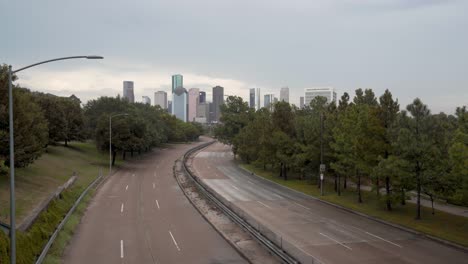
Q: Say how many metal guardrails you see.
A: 2